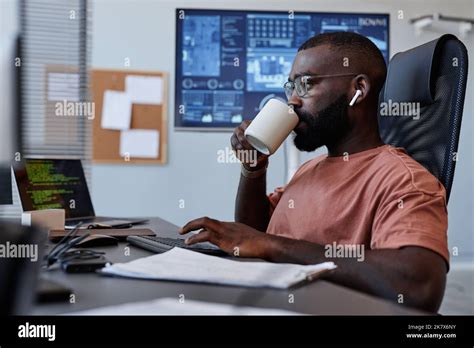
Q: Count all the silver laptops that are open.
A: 1